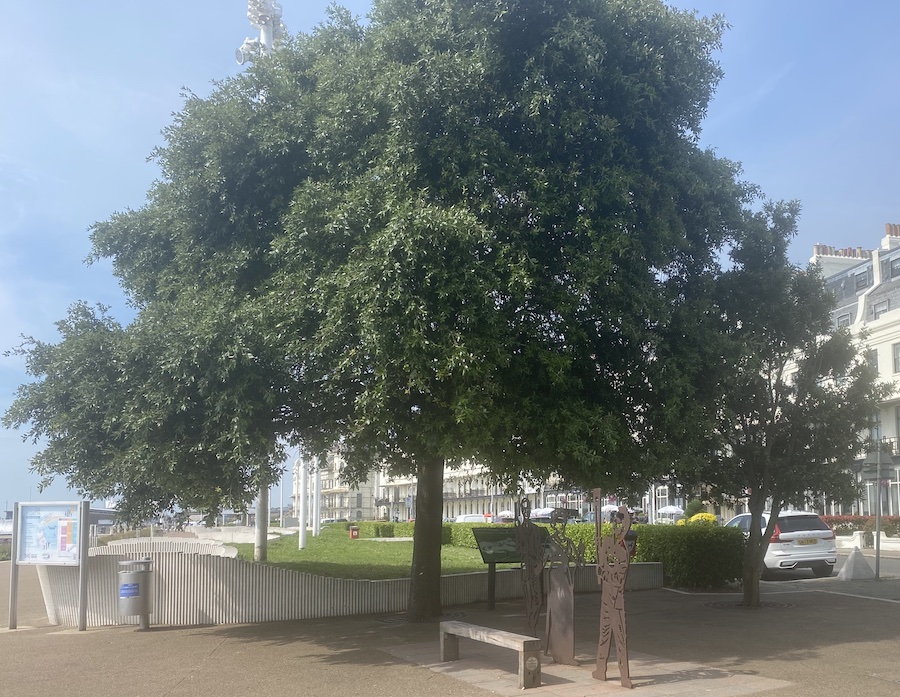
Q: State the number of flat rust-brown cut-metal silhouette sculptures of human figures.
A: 3